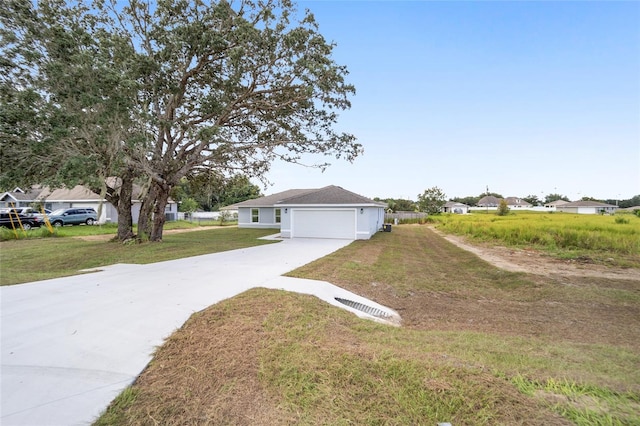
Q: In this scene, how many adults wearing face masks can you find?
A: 0